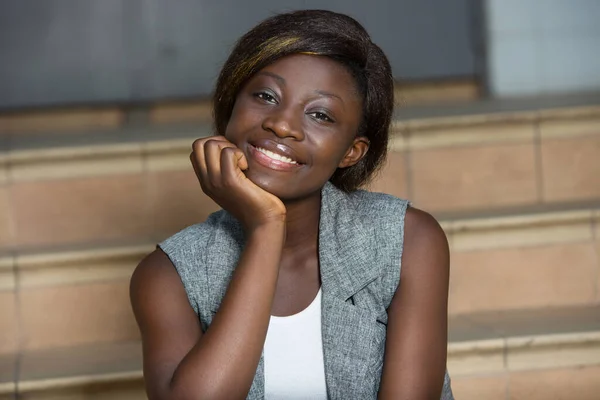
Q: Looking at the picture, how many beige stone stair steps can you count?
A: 3